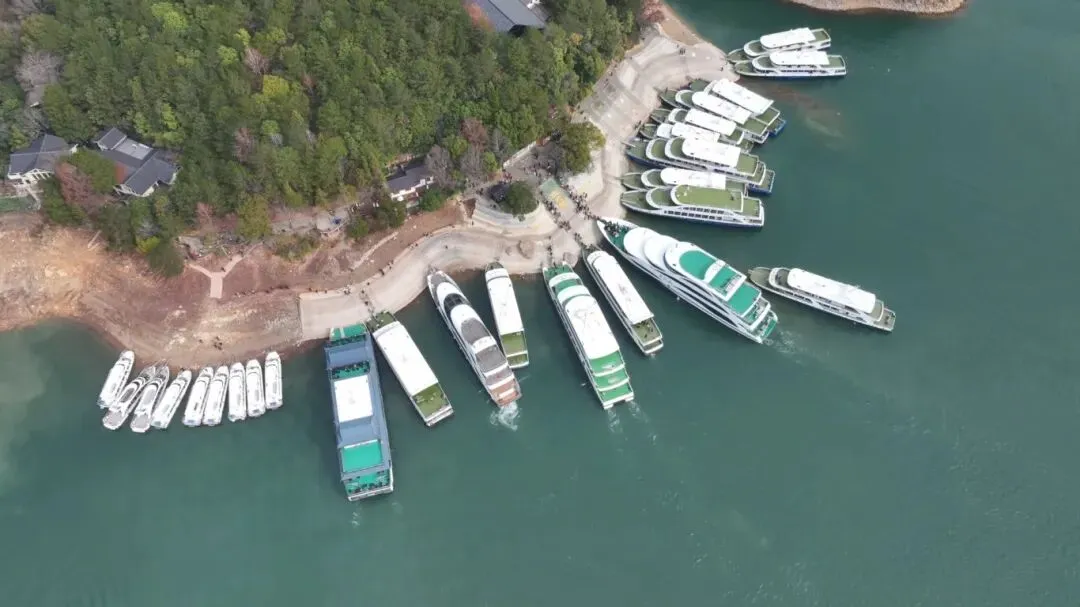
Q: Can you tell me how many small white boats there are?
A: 9